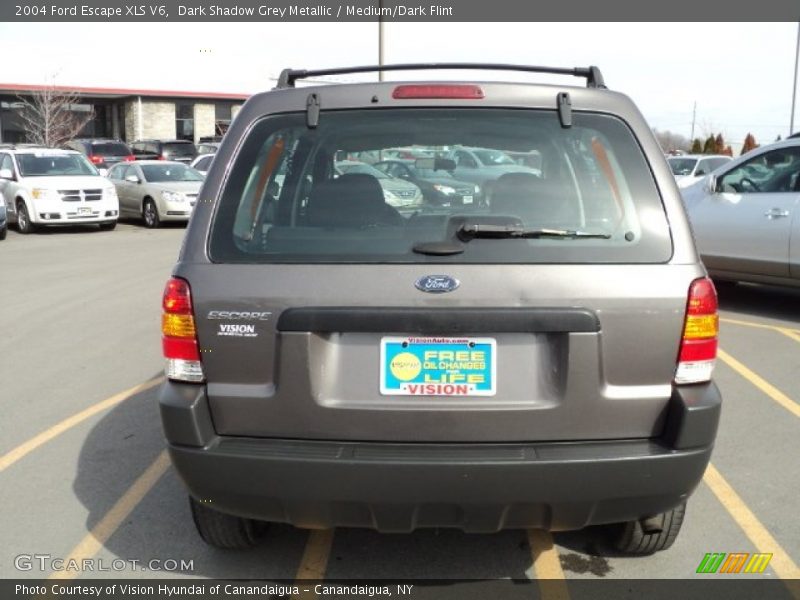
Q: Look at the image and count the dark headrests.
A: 2